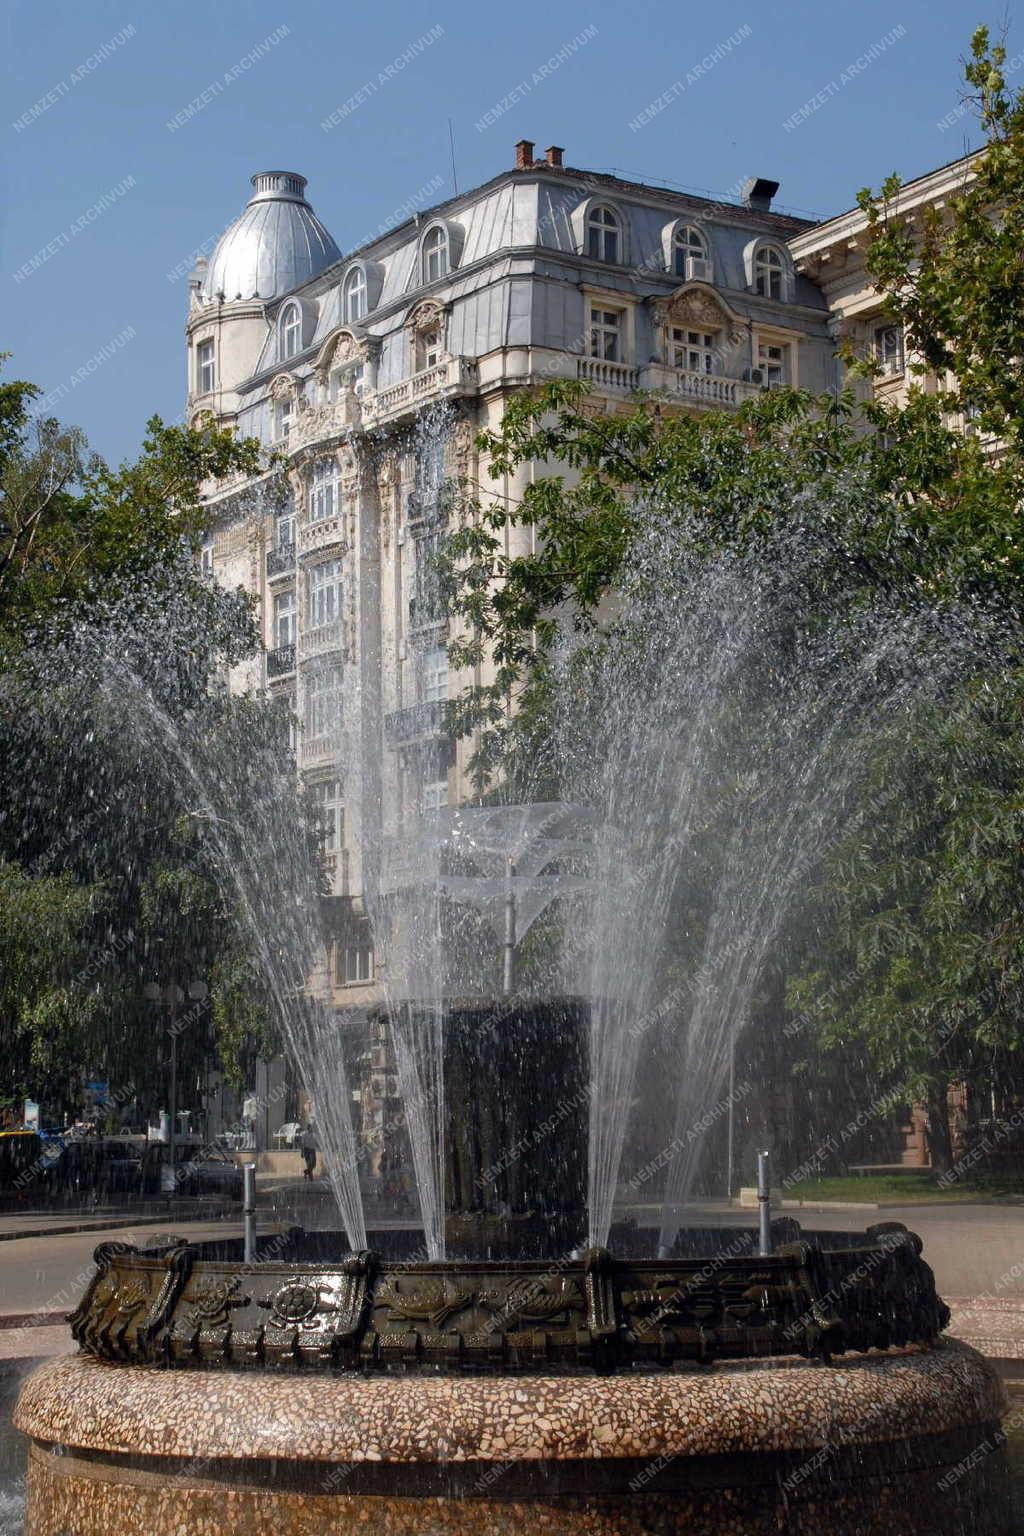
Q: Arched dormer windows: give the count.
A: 6